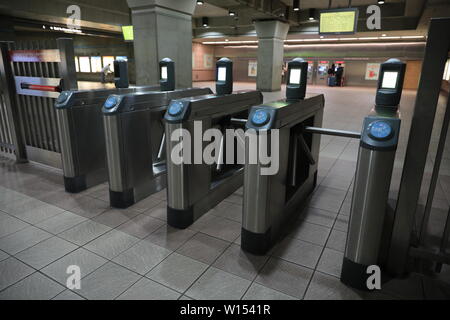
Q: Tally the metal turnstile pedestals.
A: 5